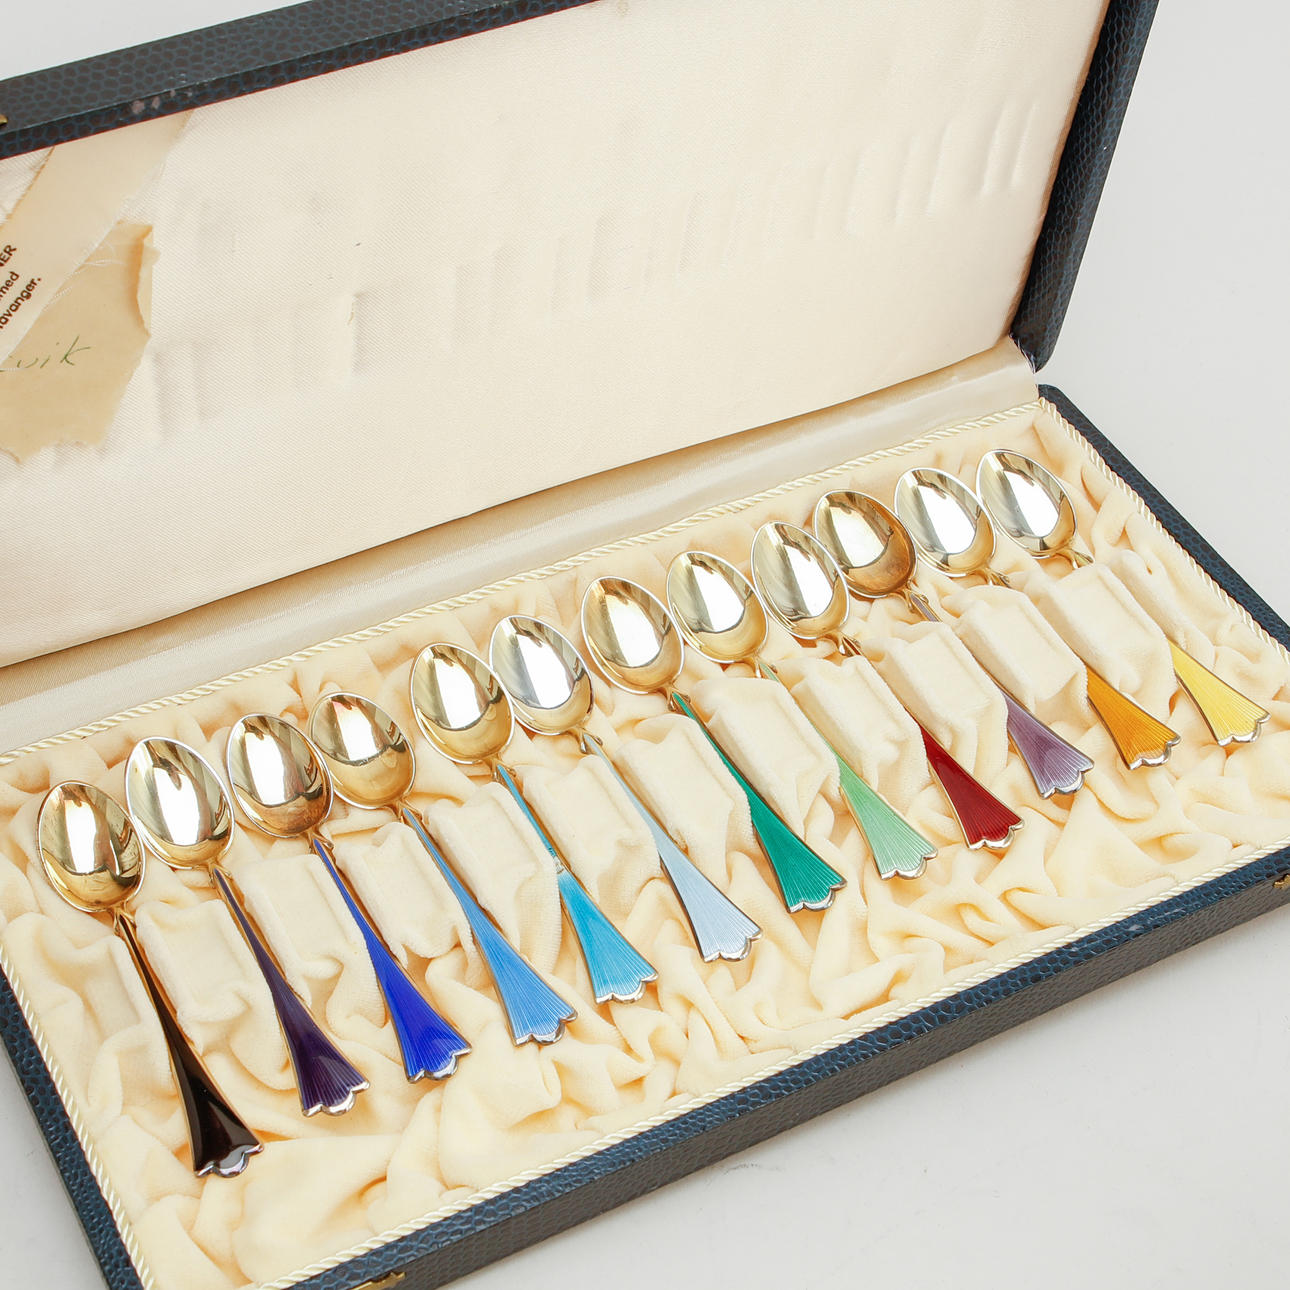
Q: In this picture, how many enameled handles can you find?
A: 12